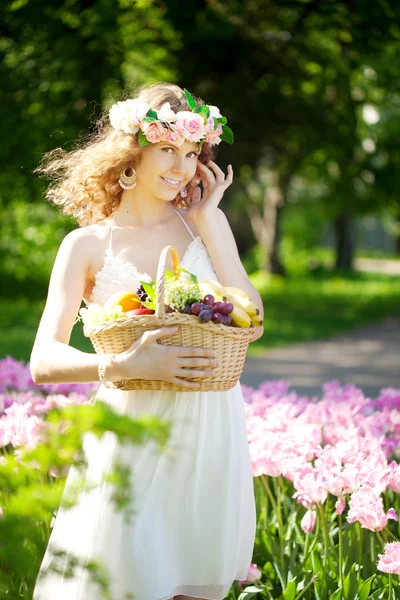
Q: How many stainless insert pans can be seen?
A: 0